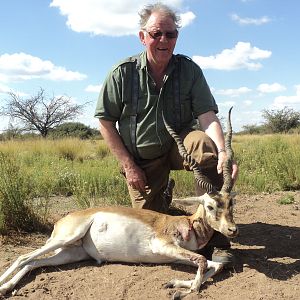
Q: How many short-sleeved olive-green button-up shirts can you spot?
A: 1